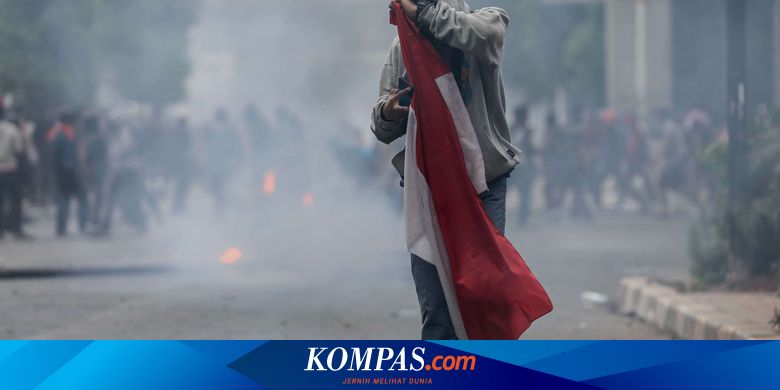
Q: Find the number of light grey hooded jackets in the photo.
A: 1